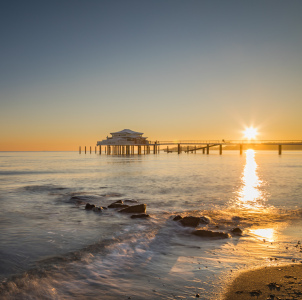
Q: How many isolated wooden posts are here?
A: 4